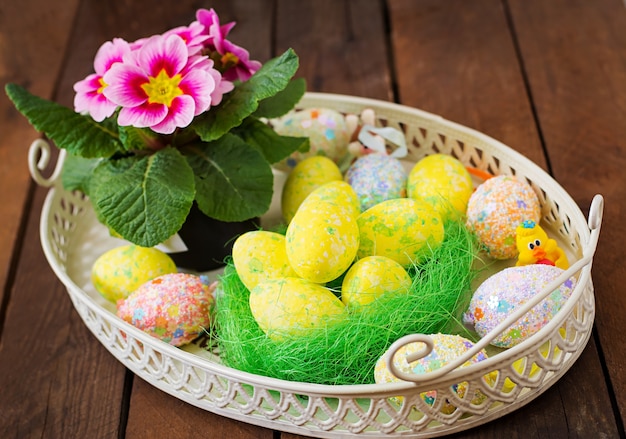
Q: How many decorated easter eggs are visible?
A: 14